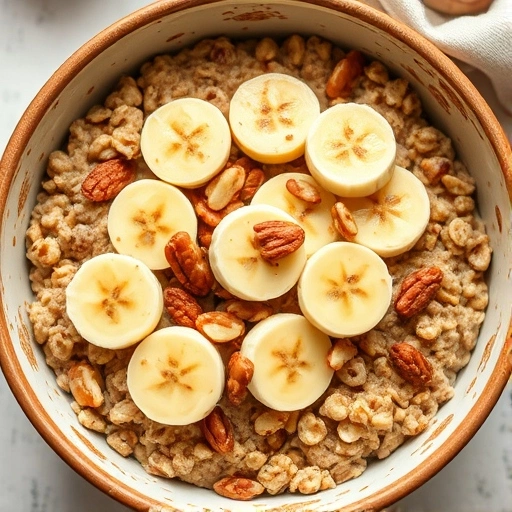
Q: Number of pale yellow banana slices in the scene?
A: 11